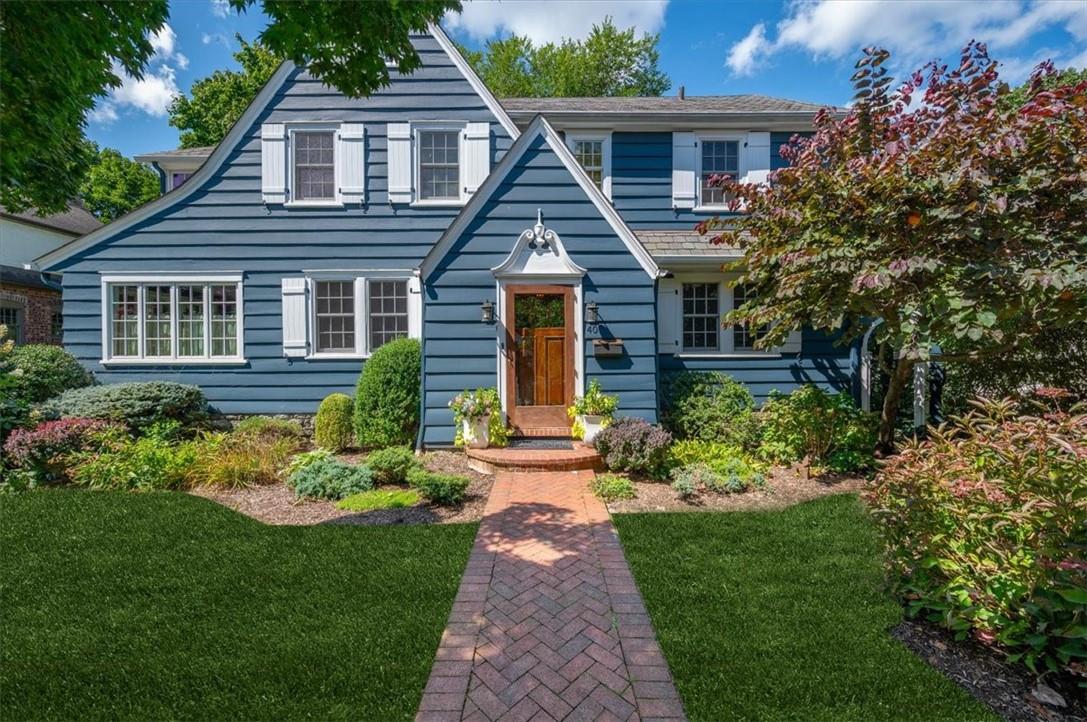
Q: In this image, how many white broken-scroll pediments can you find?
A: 1